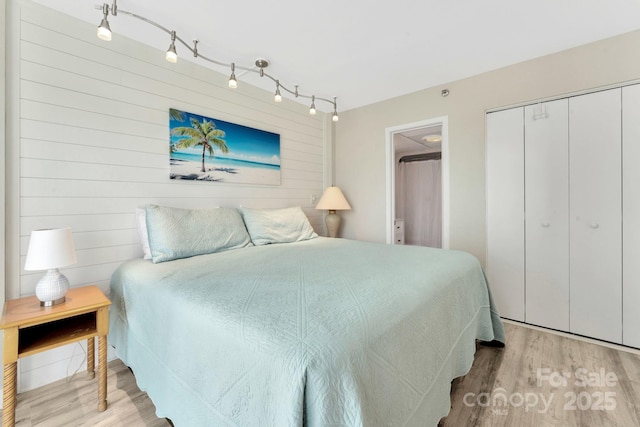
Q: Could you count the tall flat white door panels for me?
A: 4